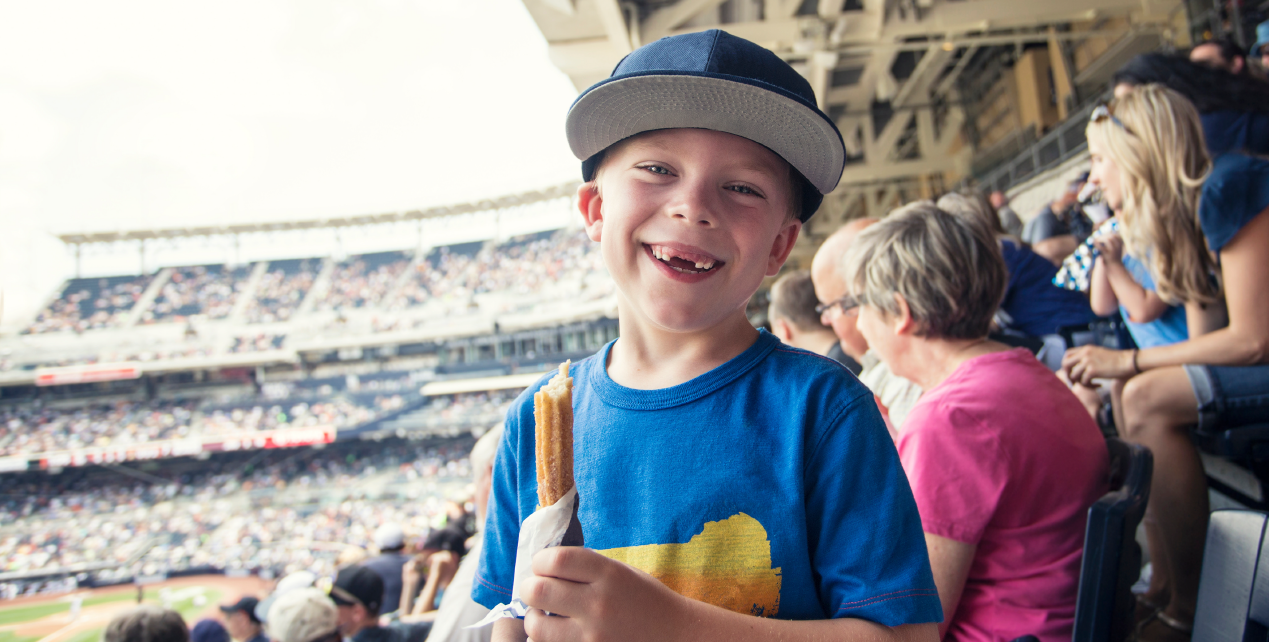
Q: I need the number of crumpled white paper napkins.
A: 1